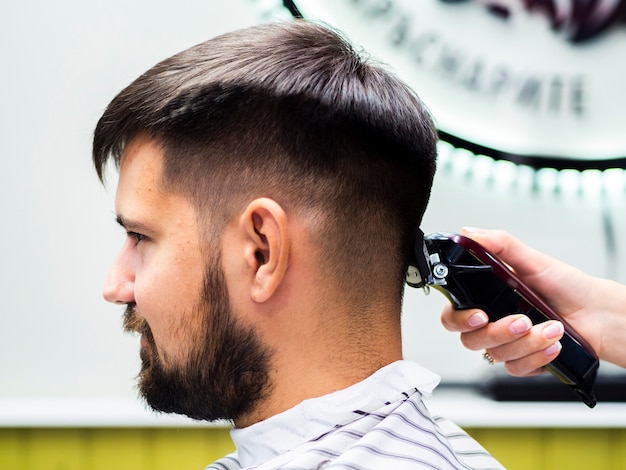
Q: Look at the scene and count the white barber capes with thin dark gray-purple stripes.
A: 1